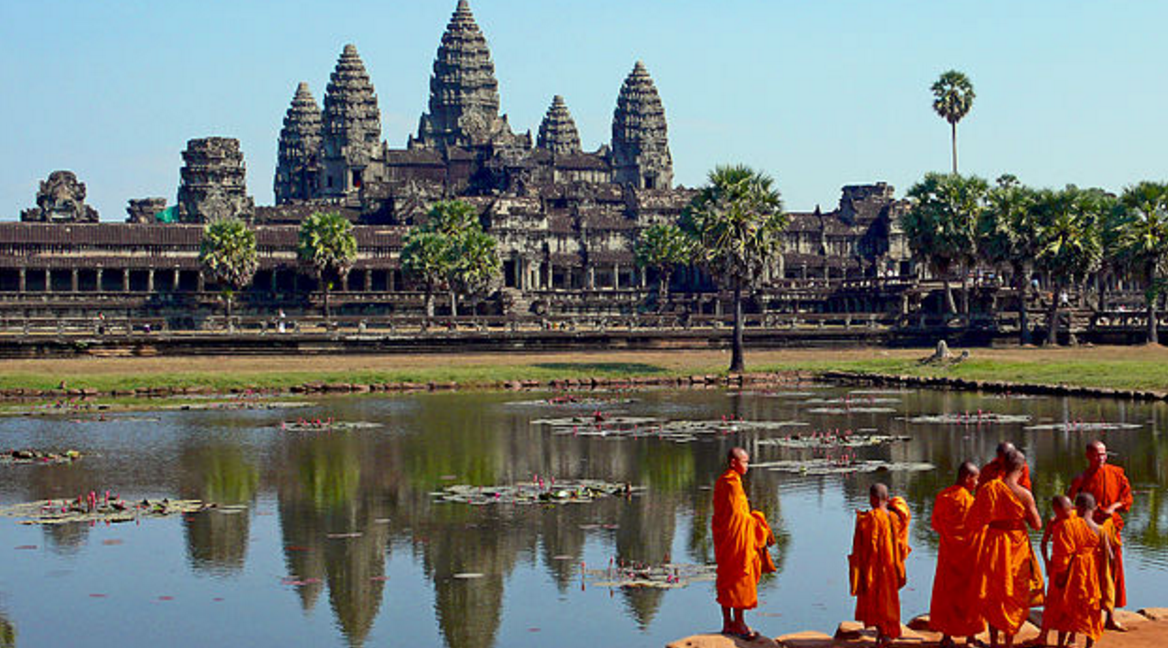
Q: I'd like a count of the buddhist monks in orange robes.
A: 8